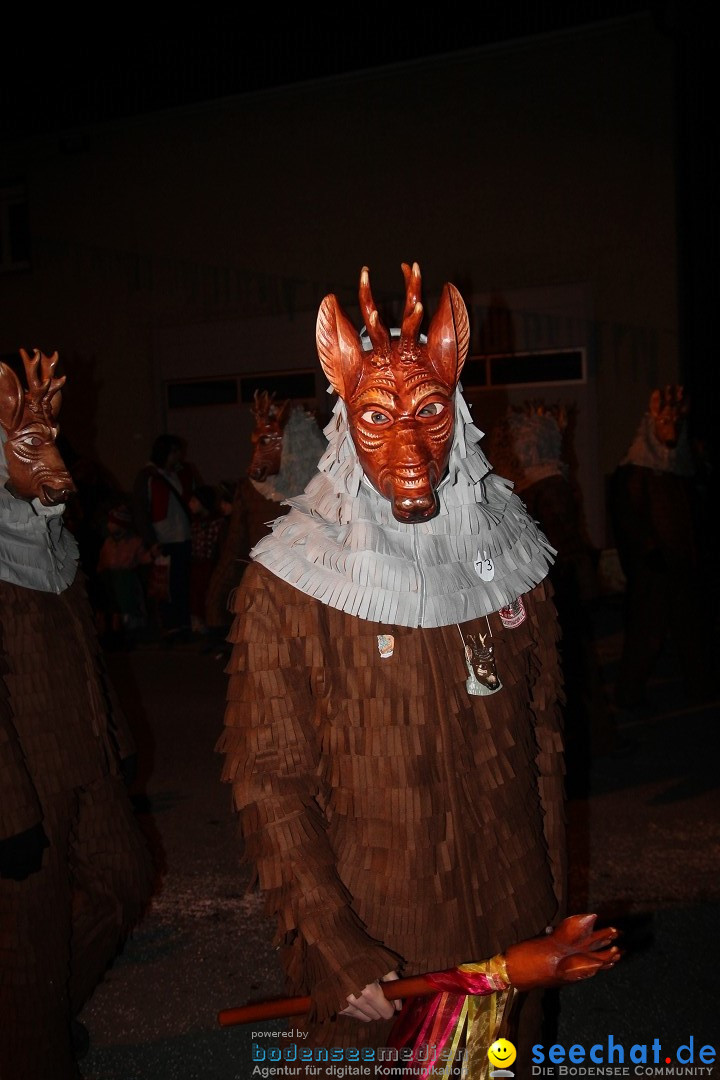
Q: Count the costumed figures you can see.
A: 5